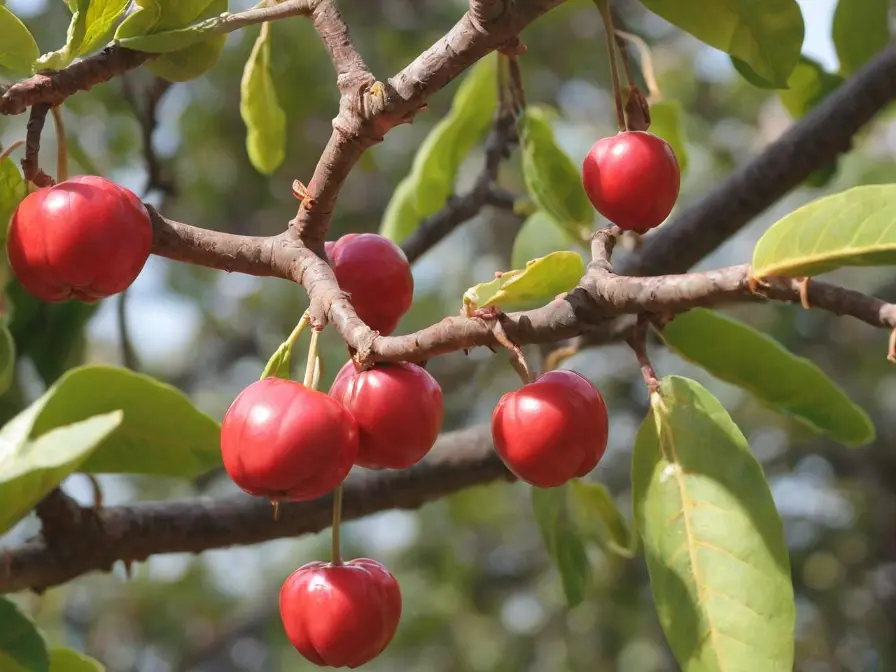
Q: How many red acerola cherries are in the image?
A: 7